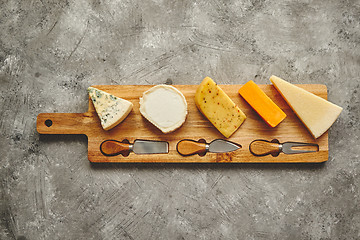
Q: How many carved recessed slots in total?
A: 3